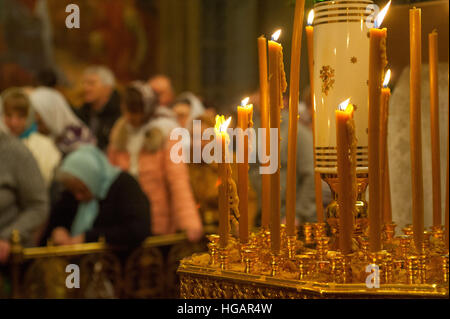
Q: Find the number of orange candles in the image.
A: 11